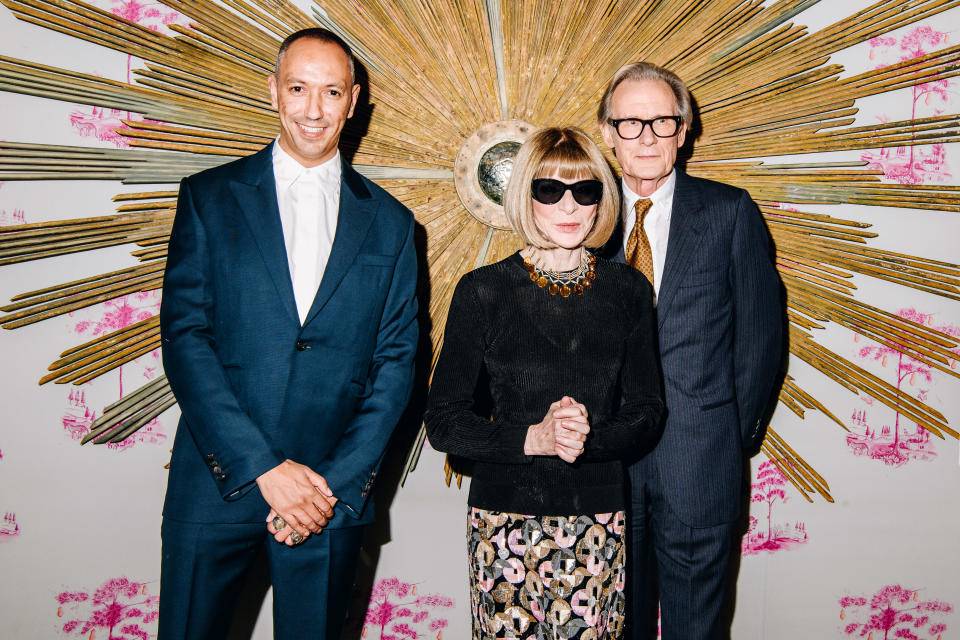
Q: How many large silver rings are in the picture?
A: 2